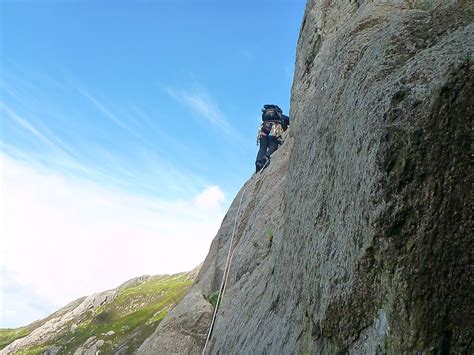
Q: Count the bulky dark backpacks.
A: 1